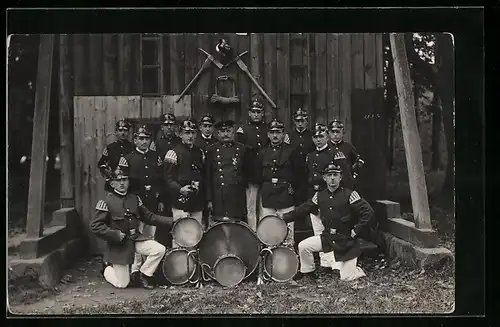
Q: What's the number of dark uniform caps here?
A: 13